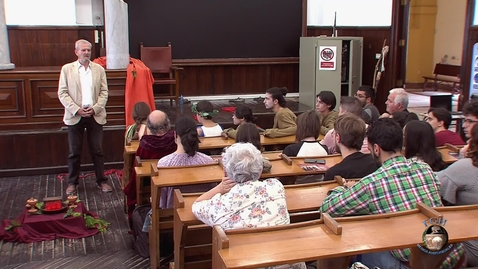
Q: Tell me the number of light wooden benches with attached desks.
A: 5